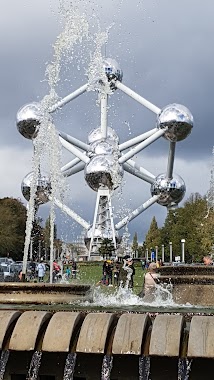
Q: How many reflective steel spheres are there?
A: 9